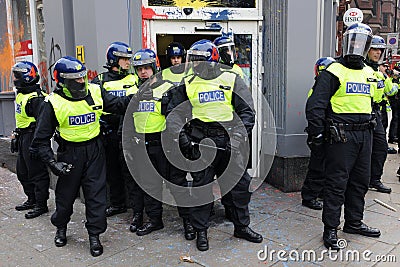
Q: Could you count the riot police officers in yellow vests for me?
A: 10